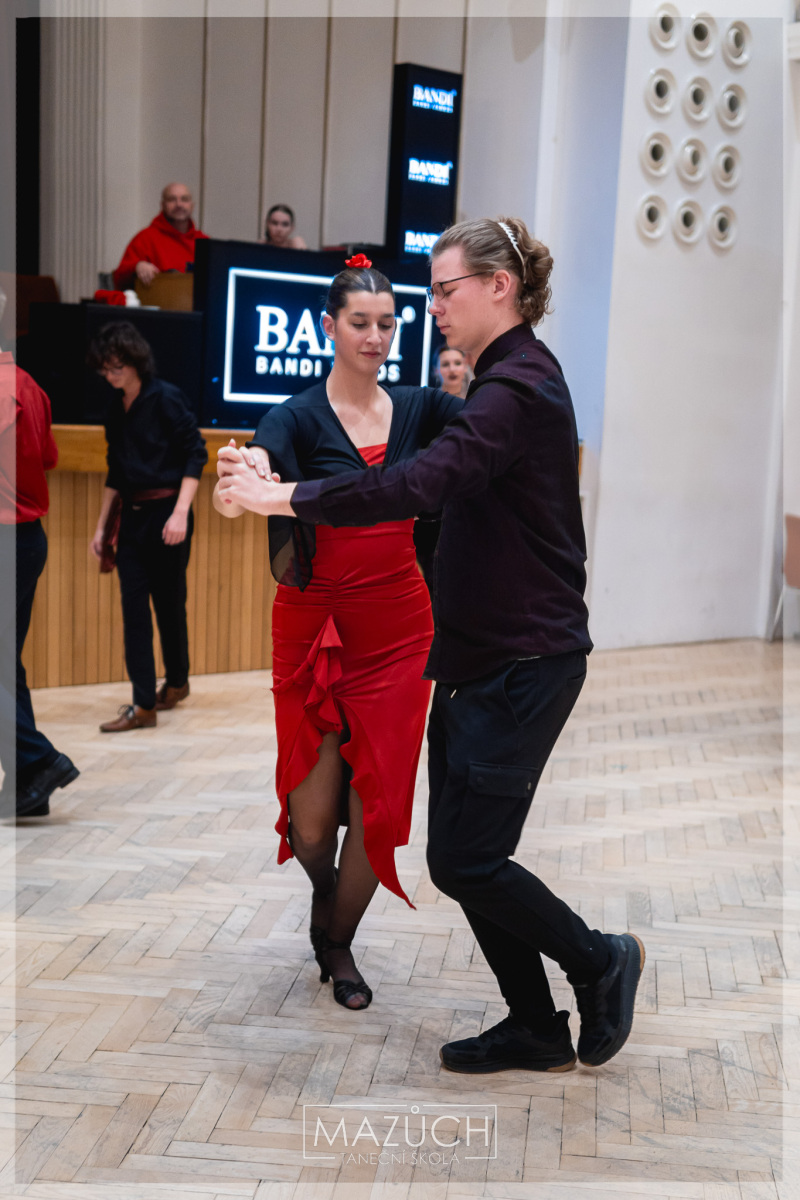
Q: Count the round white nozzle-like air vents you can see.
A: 12